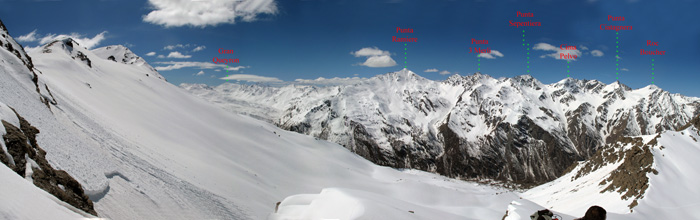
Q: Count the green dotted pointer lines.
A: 7